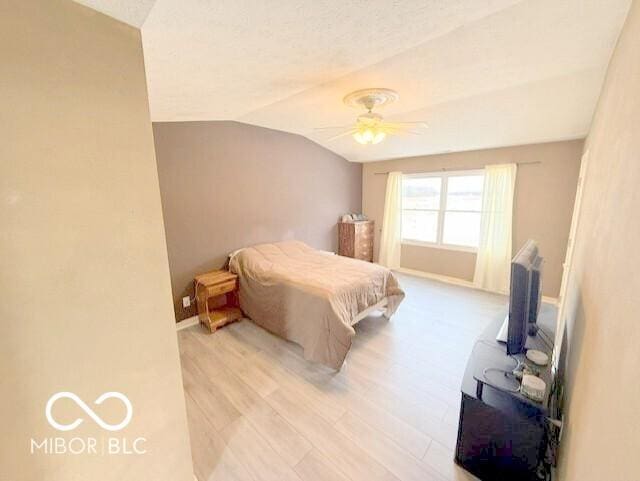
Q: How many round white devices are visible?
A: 2